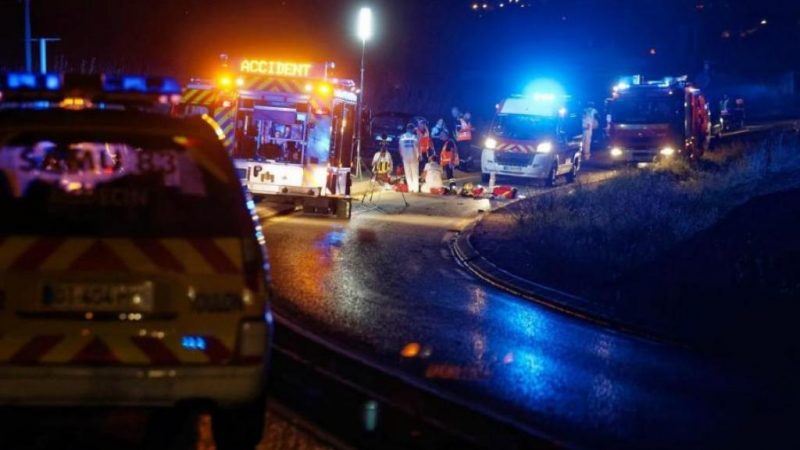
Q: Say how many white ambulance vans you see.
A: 1